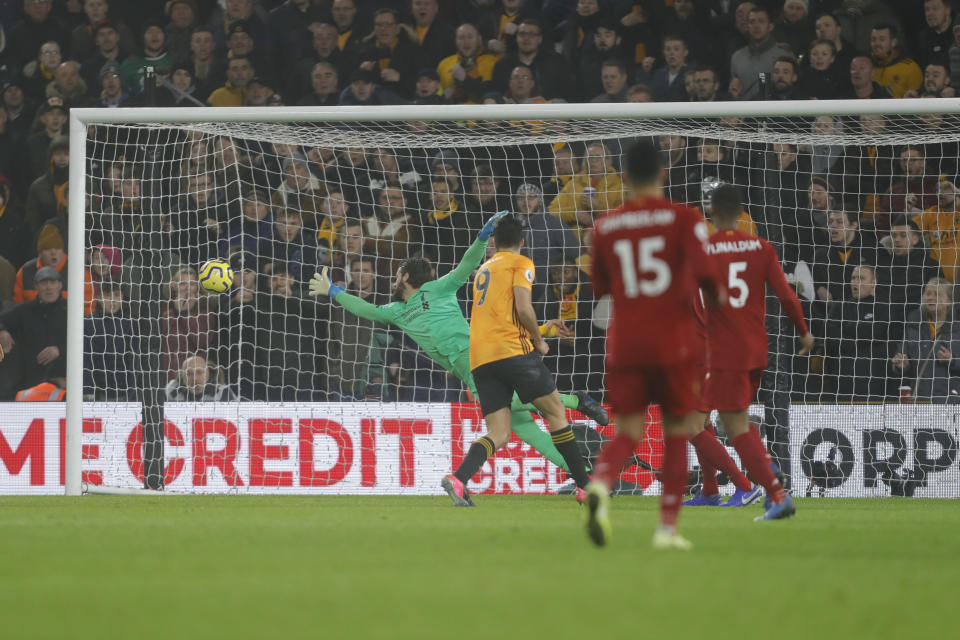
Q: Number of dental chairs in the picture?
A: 0